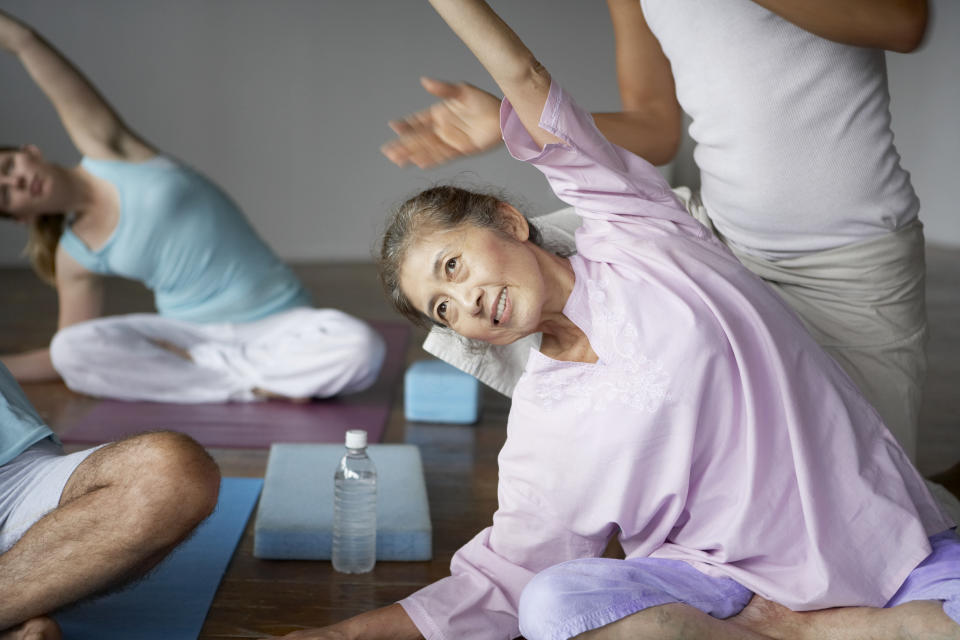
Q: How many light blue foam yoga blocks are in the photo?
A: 2